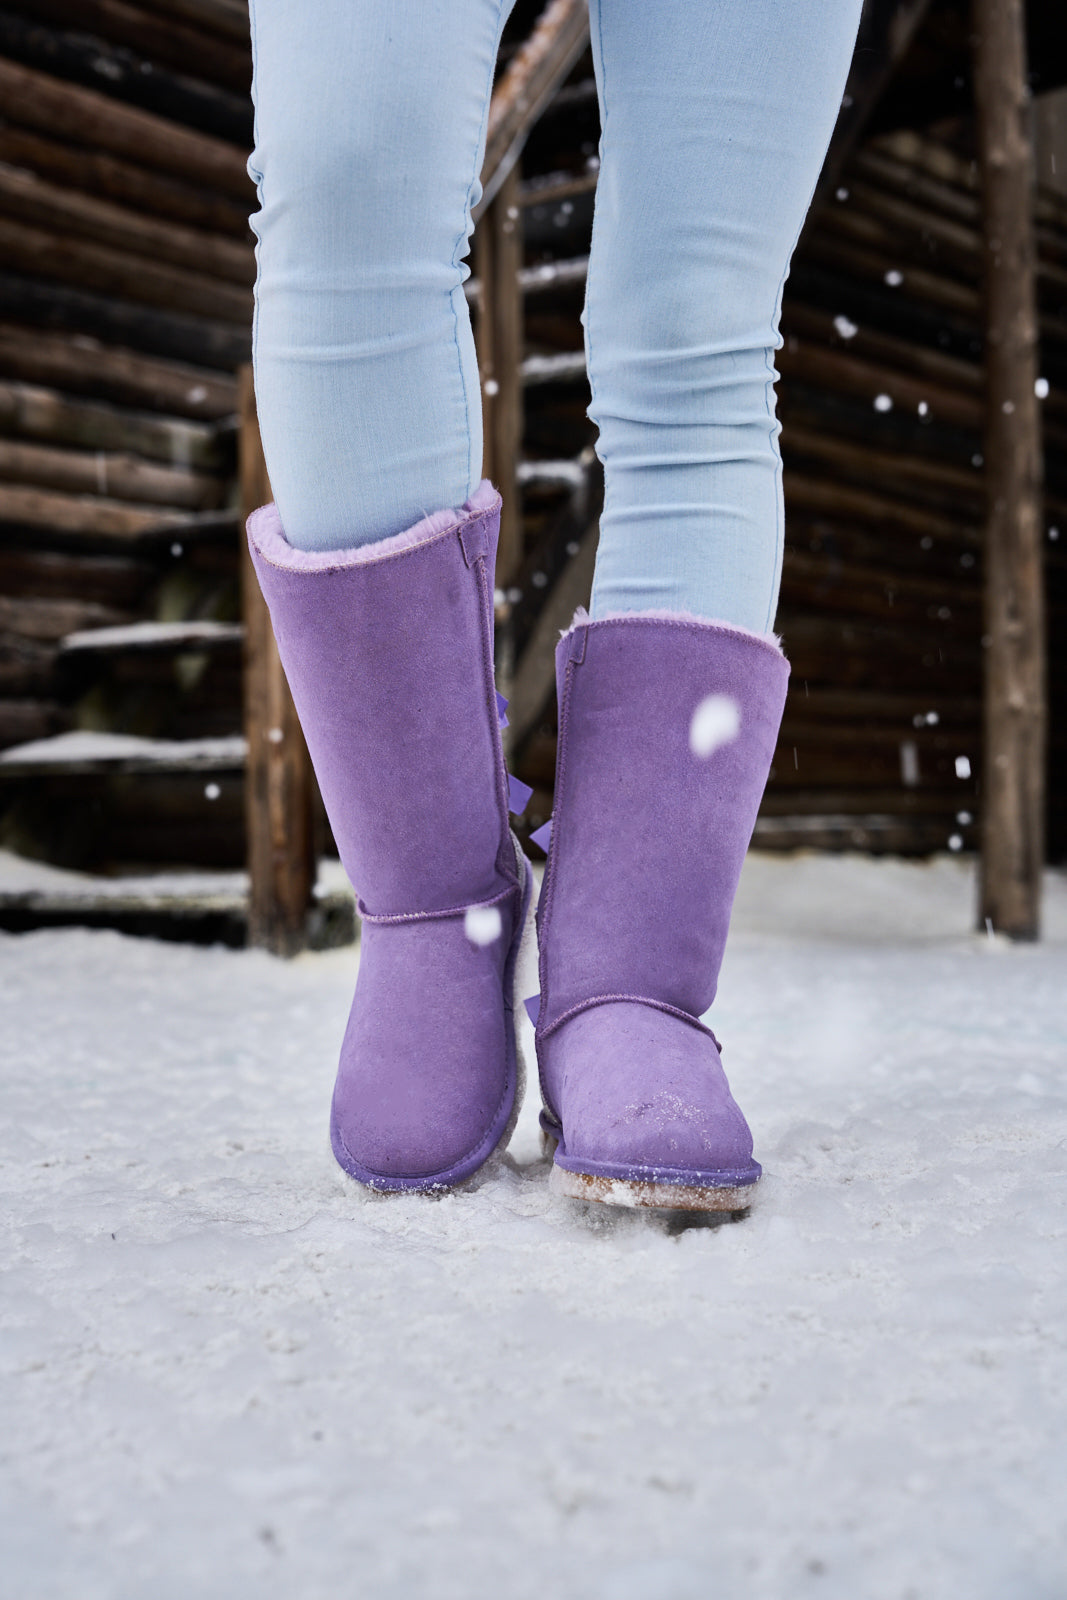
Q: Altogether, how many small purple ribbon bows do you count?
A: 4